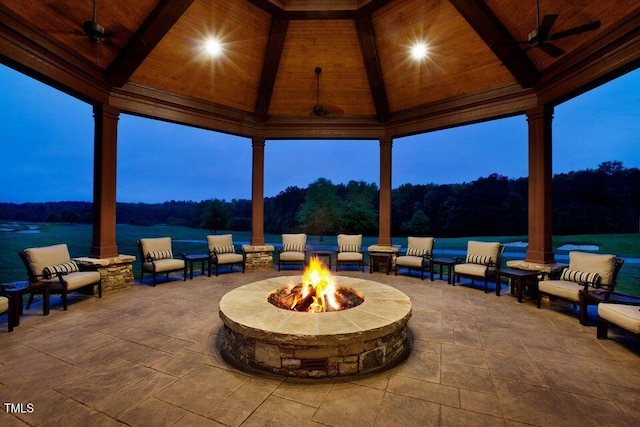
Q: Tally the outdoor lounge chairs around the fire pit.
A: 10